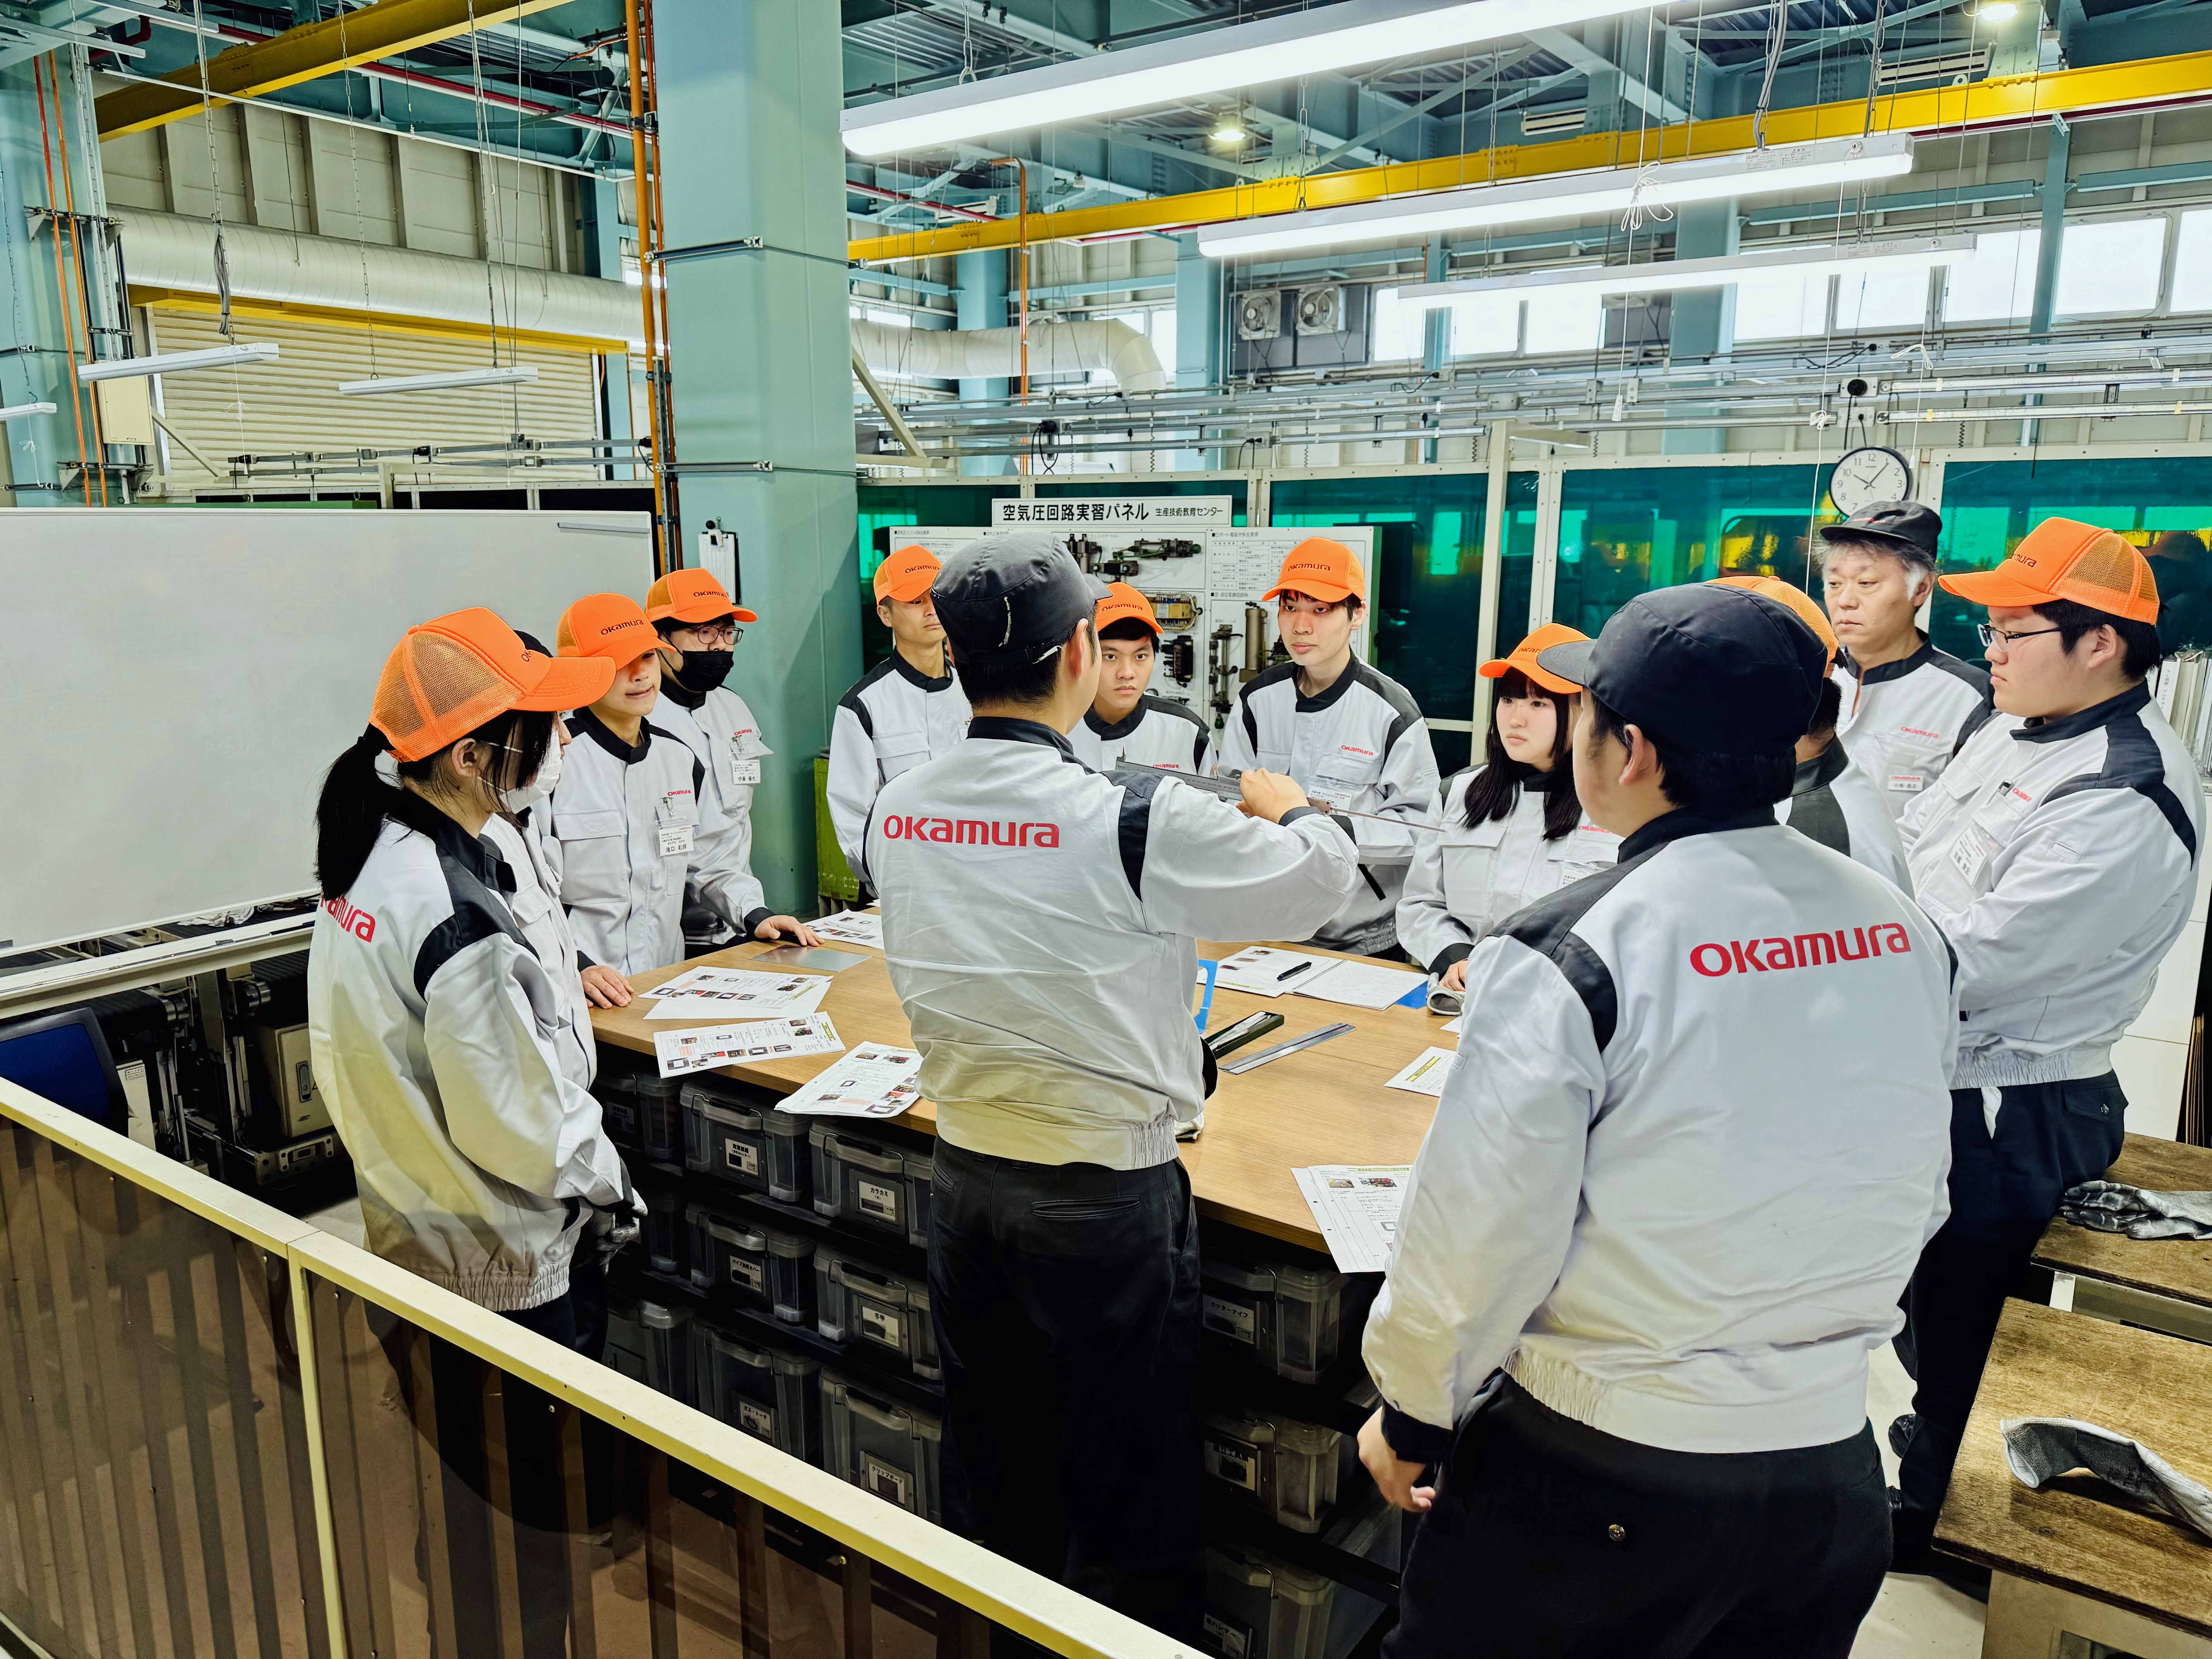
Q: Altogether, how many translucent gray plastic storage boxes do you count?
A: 12